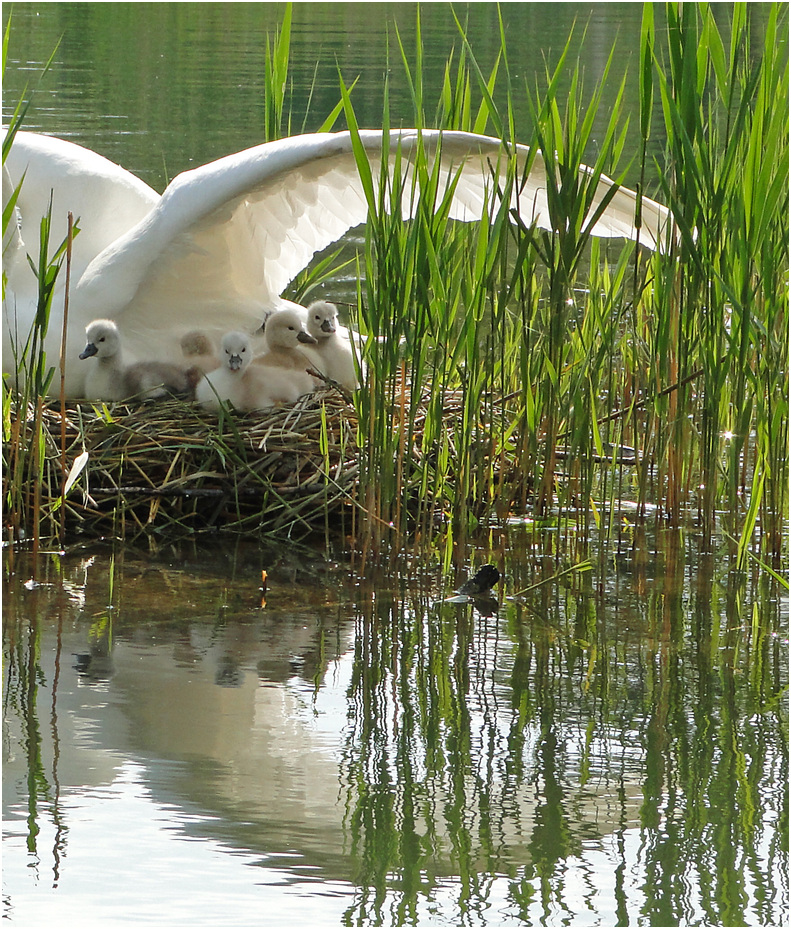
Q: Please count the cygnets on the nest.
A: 5